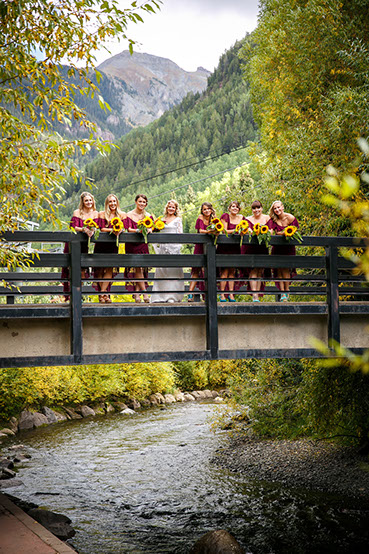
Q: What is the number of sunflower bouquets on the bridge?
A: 8